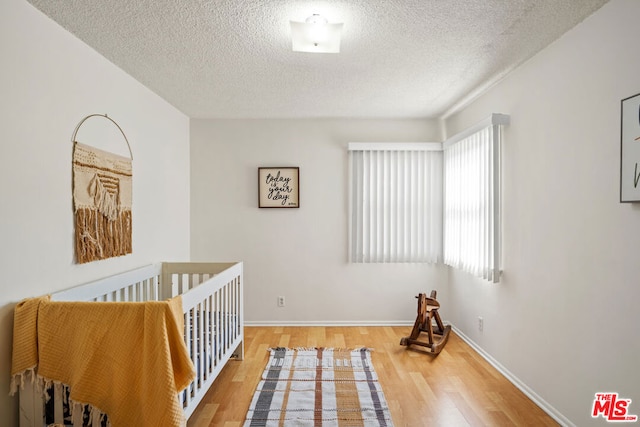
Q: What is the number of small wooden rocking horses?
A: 1